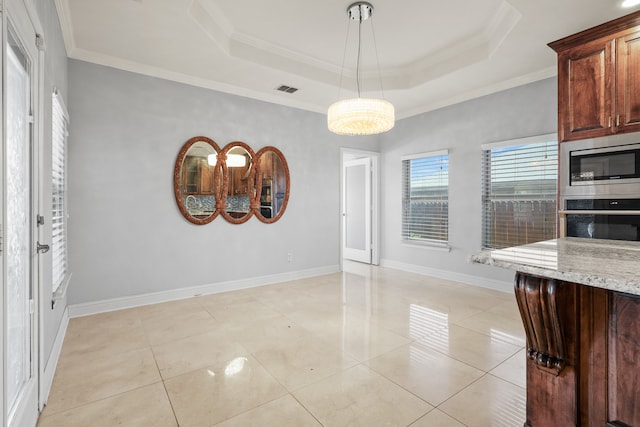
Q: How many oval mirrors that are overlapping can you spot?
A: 3